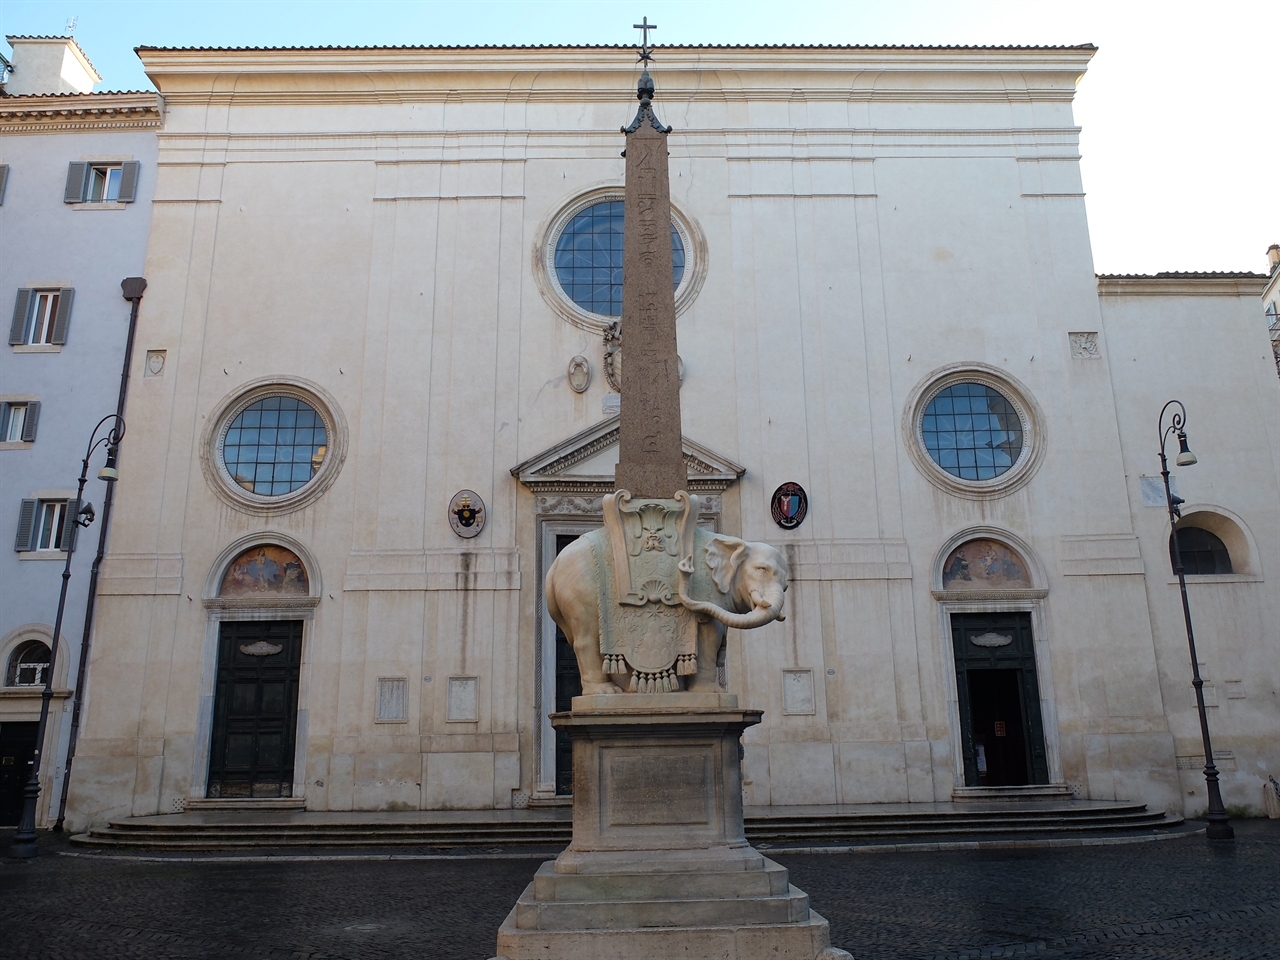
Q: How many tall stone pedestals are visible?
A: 1